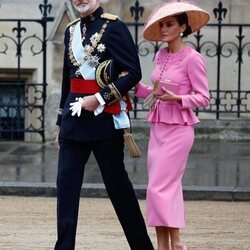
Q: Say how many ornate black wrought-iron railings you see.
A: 2